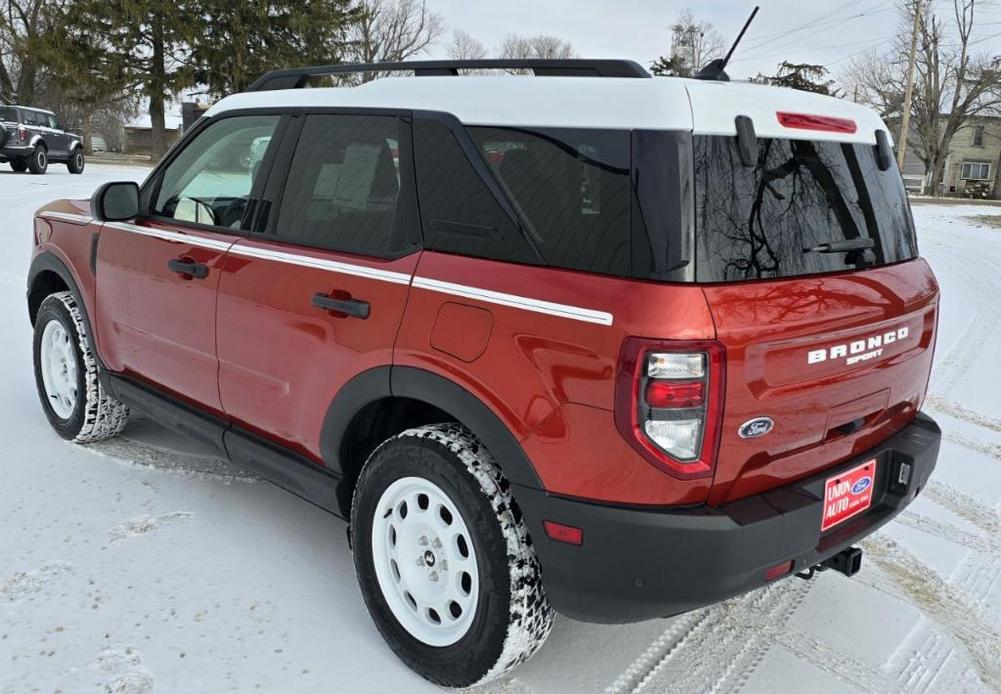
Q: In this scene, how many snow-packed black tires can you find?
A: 2